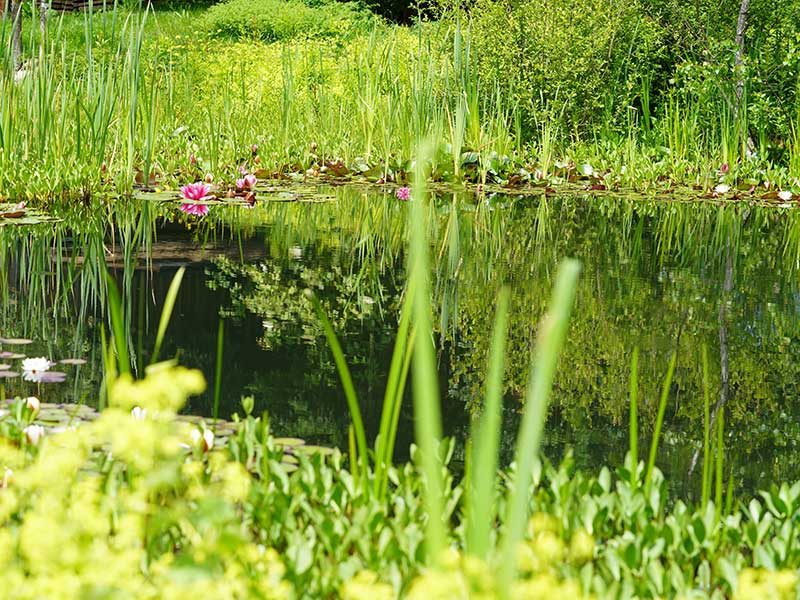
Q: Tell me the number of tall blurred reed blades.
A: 3